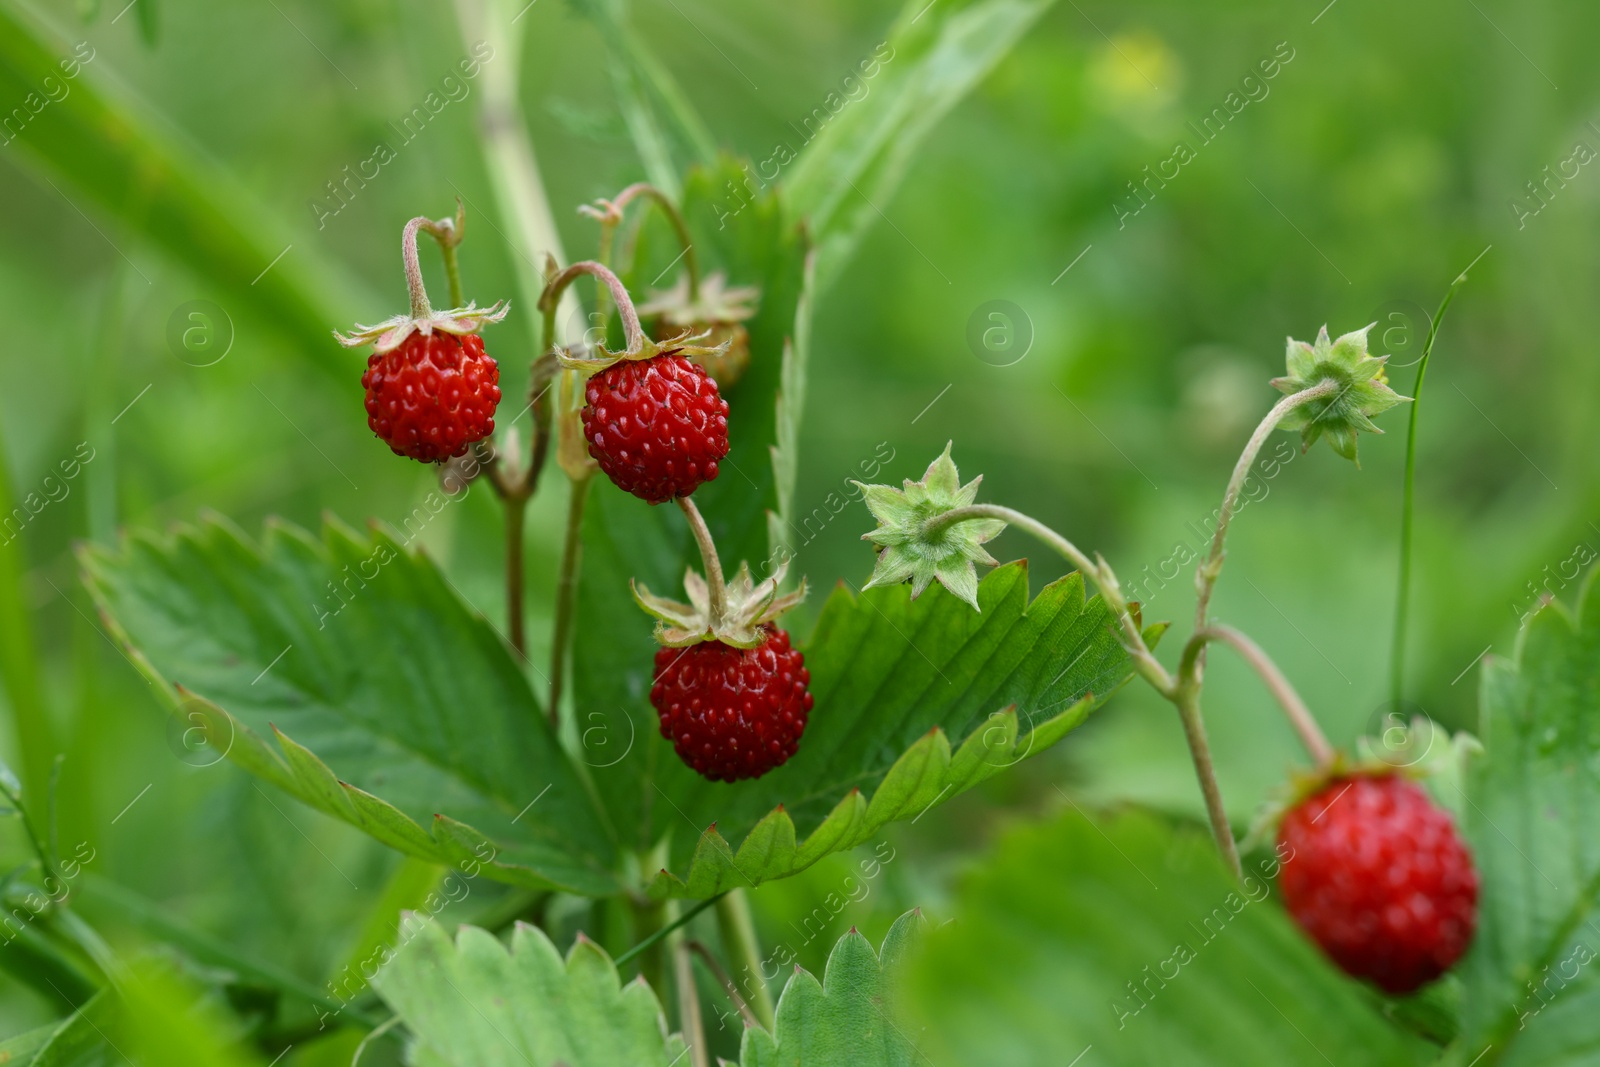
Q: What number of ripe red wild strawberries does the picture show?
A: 4